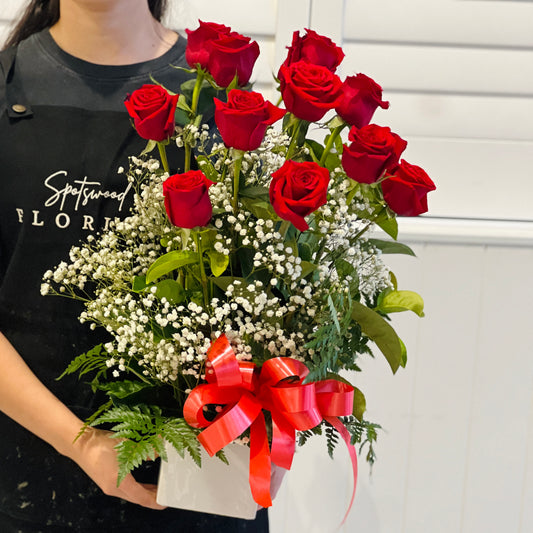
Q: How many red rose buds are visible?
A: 11